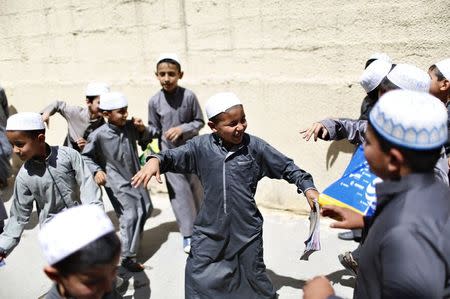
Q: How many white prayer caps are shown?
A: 11